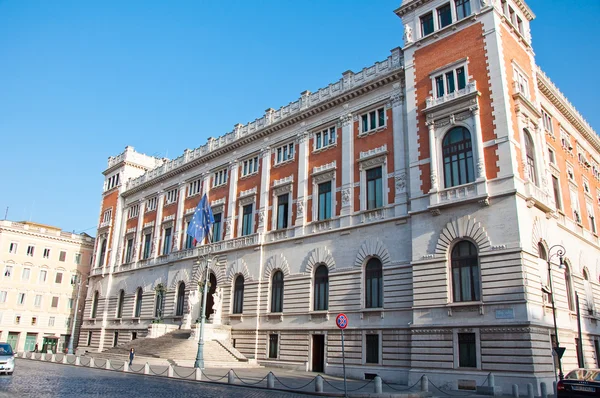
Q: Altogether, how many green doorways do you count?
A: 3